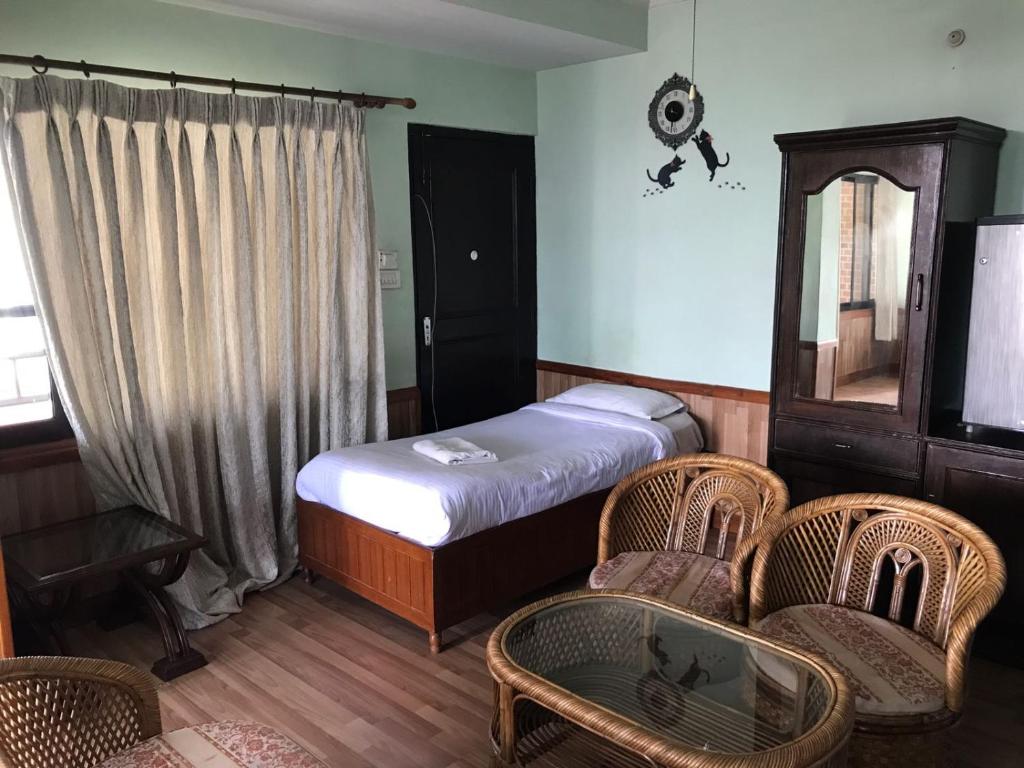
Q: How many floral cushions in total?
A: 3